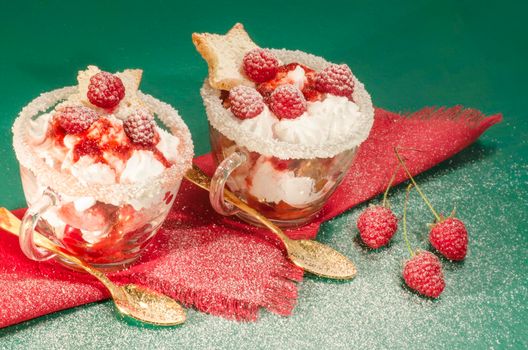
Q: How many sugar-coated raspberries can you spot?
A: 10